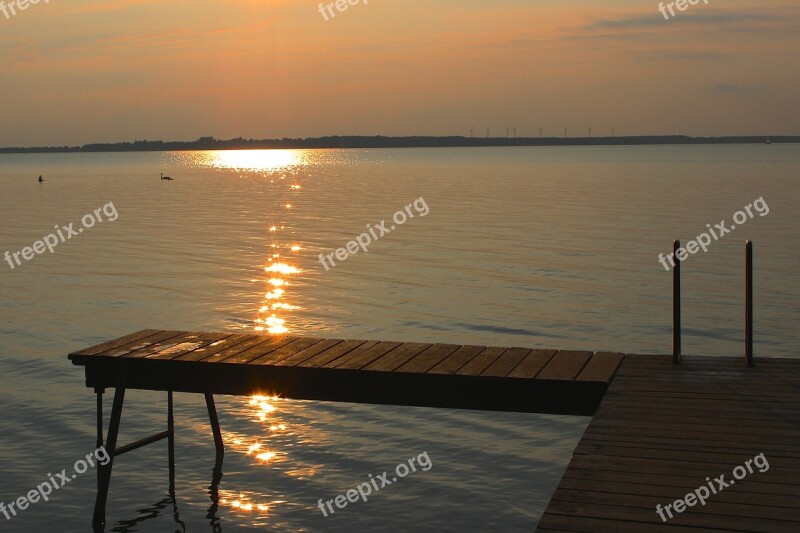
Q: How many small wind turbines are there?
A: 8